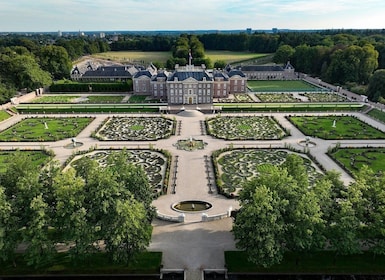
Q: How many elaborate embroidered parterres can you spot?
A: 4